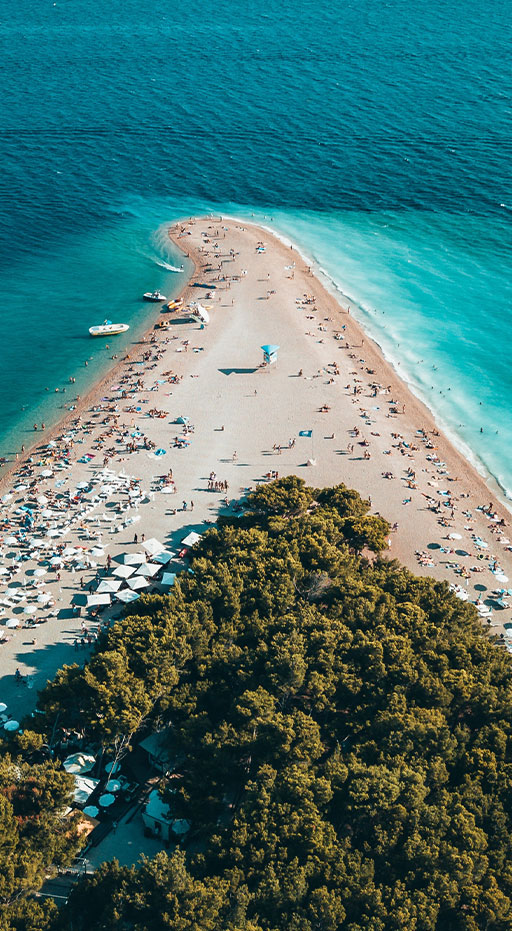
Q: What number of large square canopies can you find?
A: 11